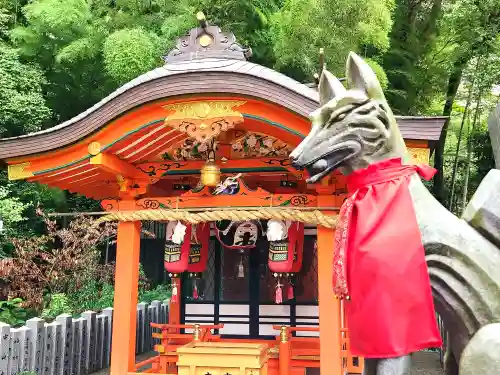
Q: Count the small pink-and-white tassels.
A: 4